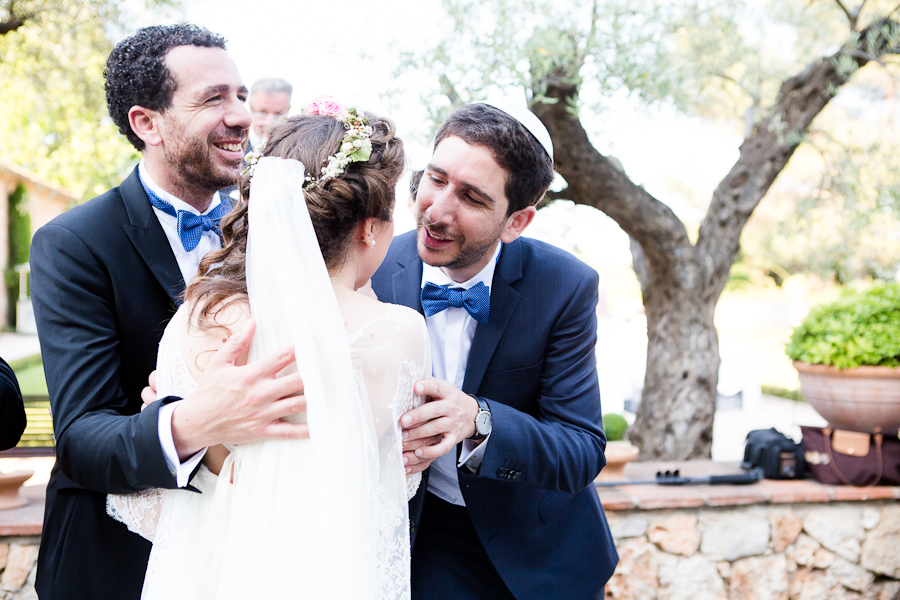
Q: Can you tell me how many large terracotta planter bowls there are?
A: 1